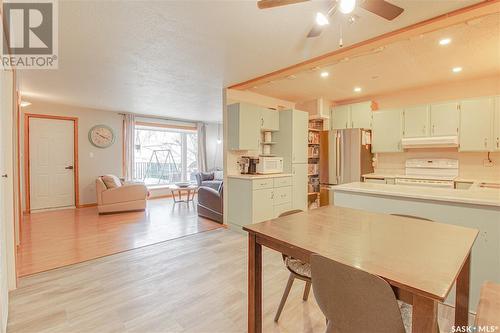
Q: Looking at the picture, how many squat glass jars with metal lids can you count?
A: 0